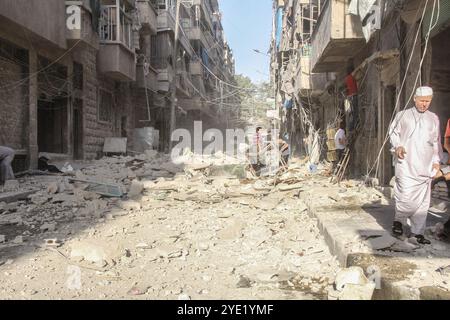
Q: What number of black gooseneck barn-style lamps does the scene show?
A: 0